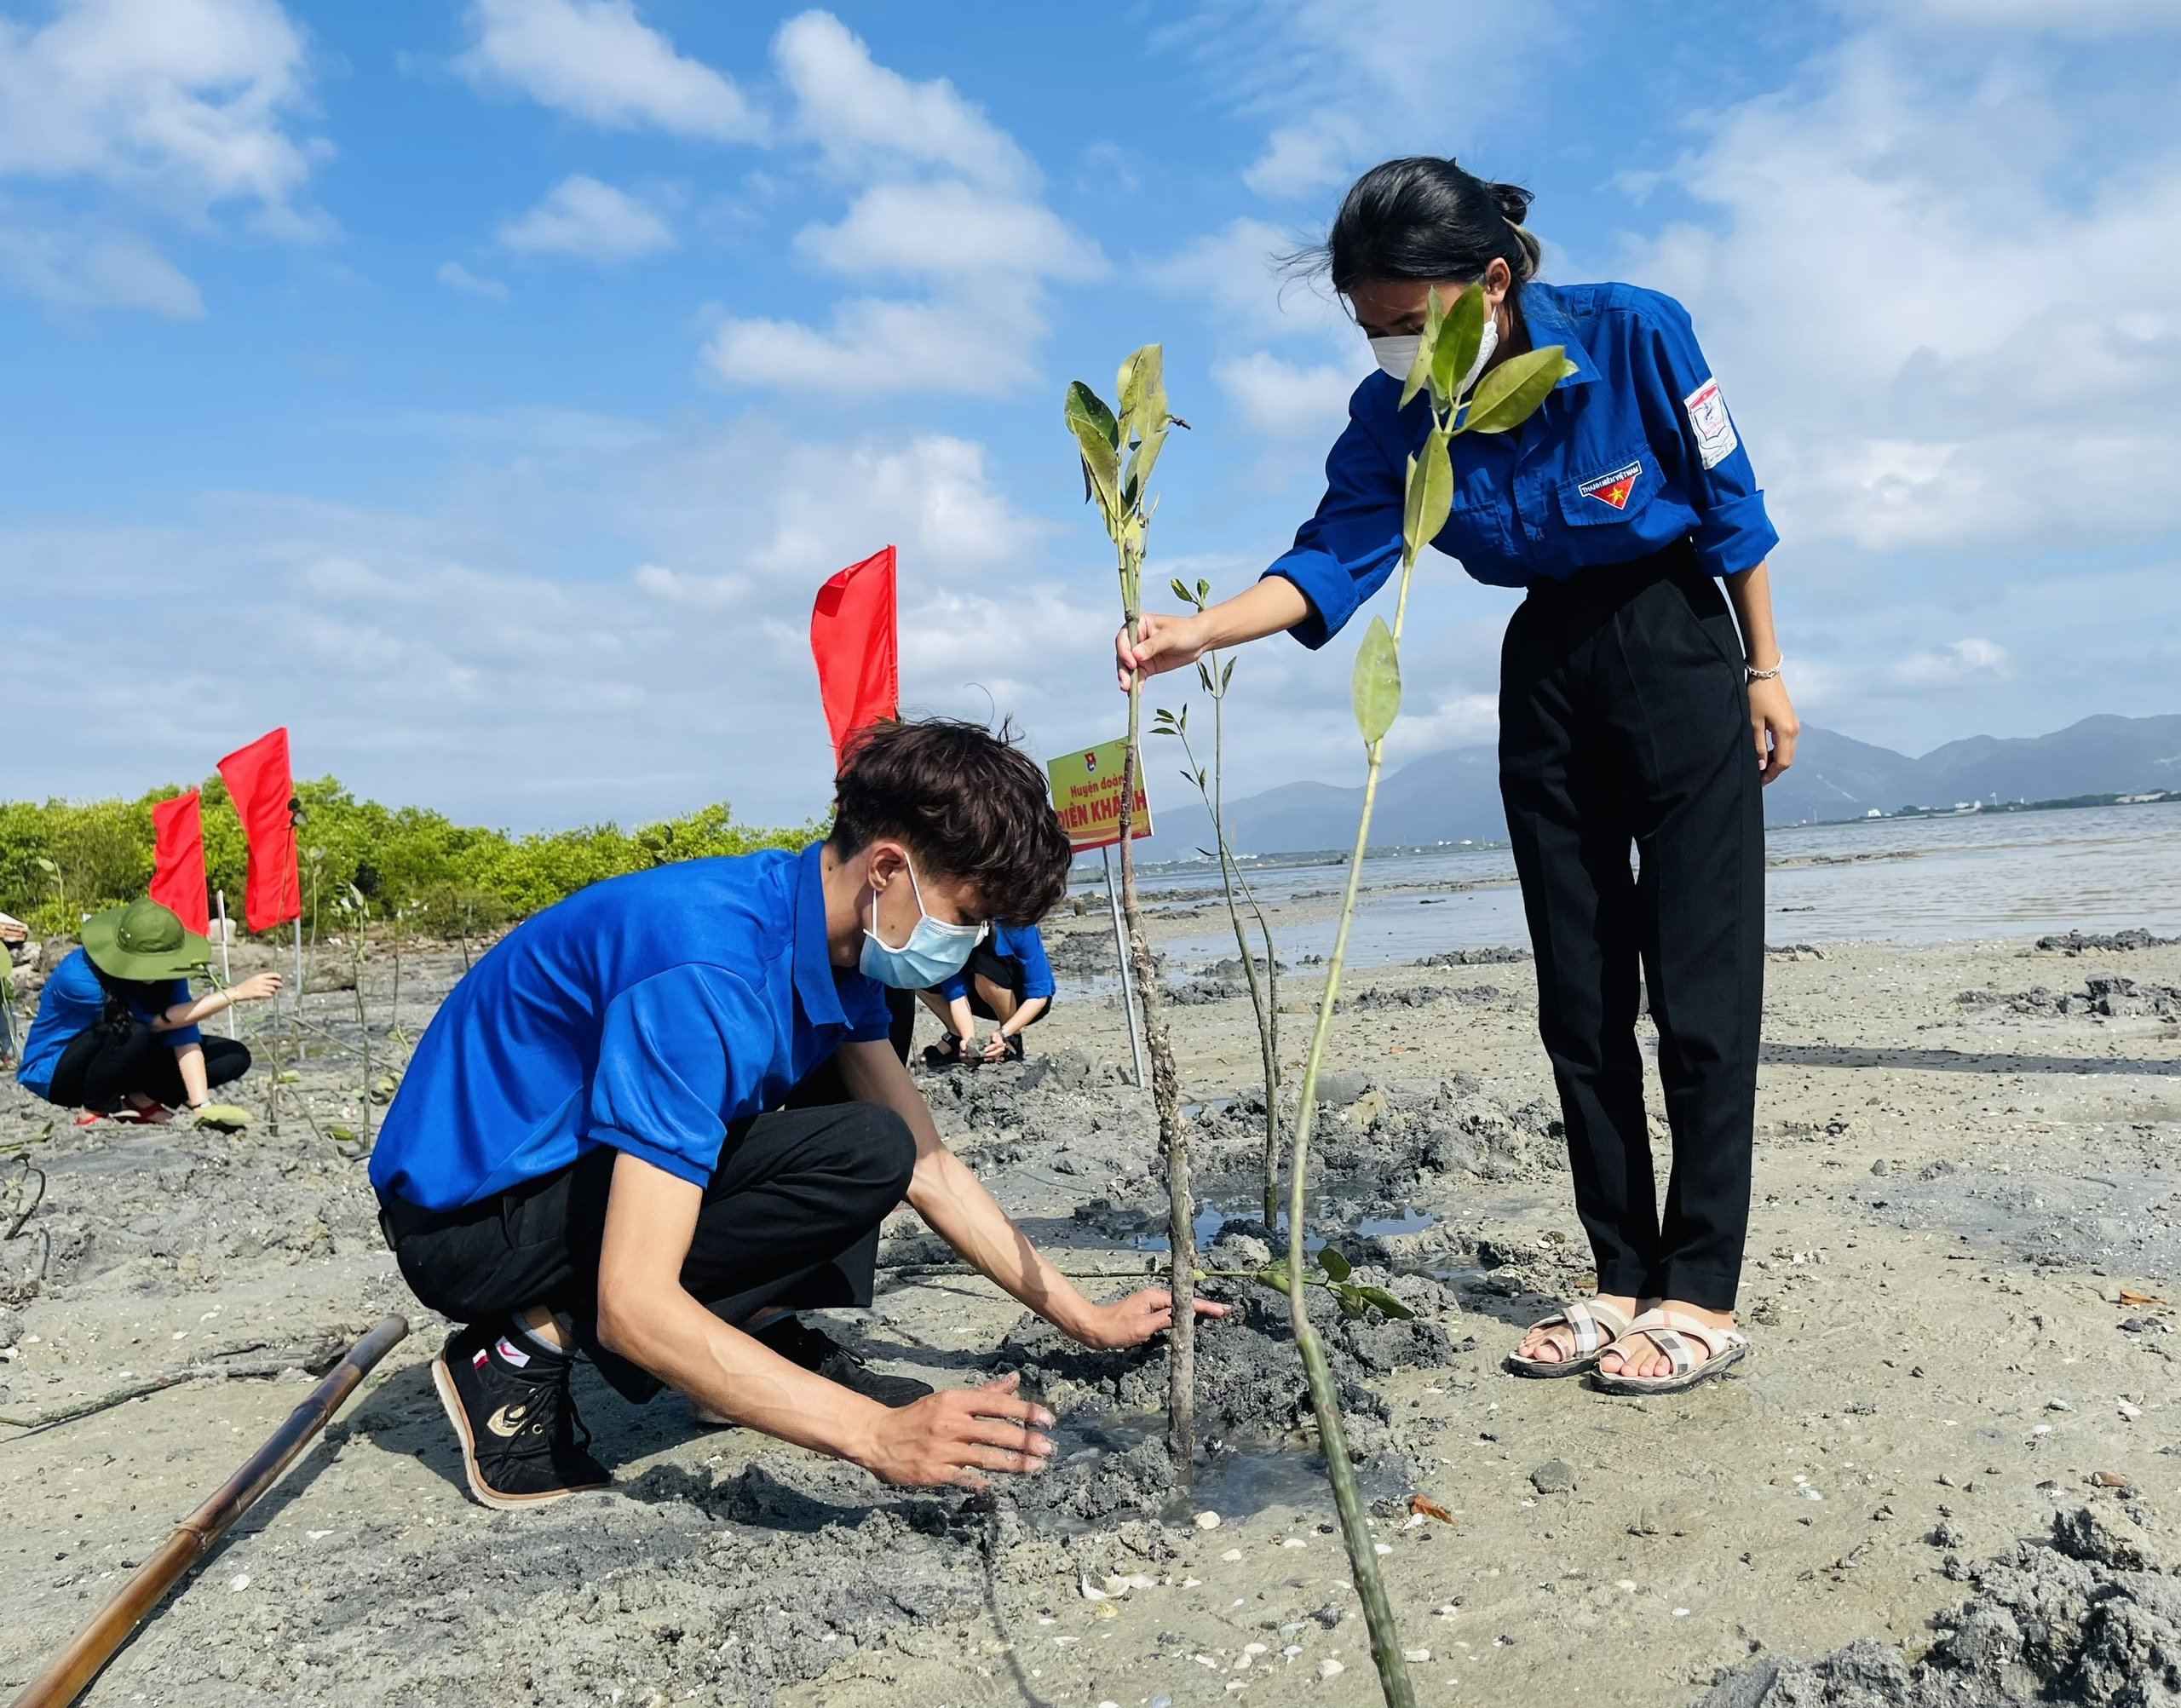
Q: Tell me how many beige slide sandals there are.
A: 2